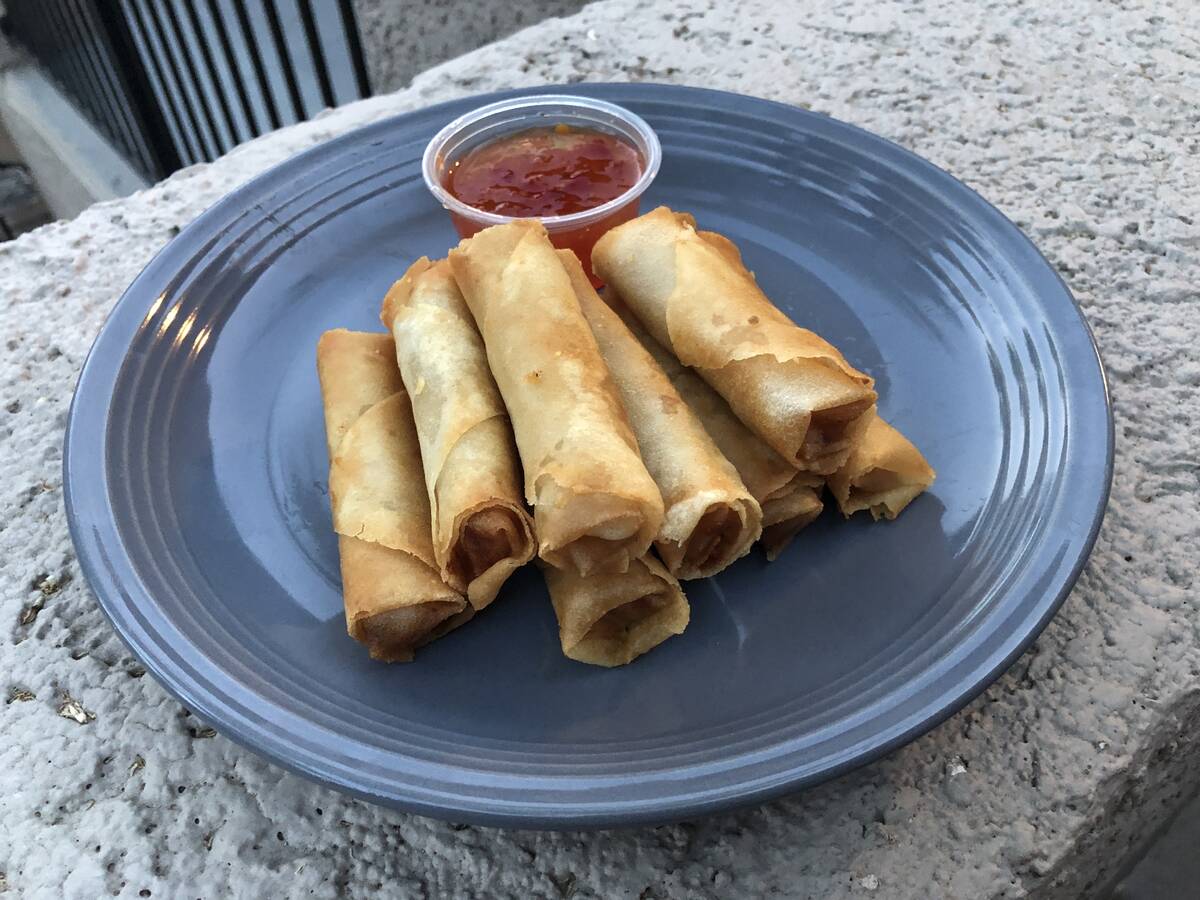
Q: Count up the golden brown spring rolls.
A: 8